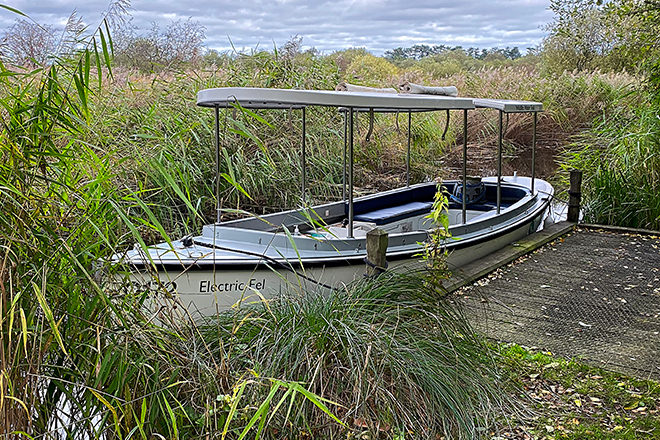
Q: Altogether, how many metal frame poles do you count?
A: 8